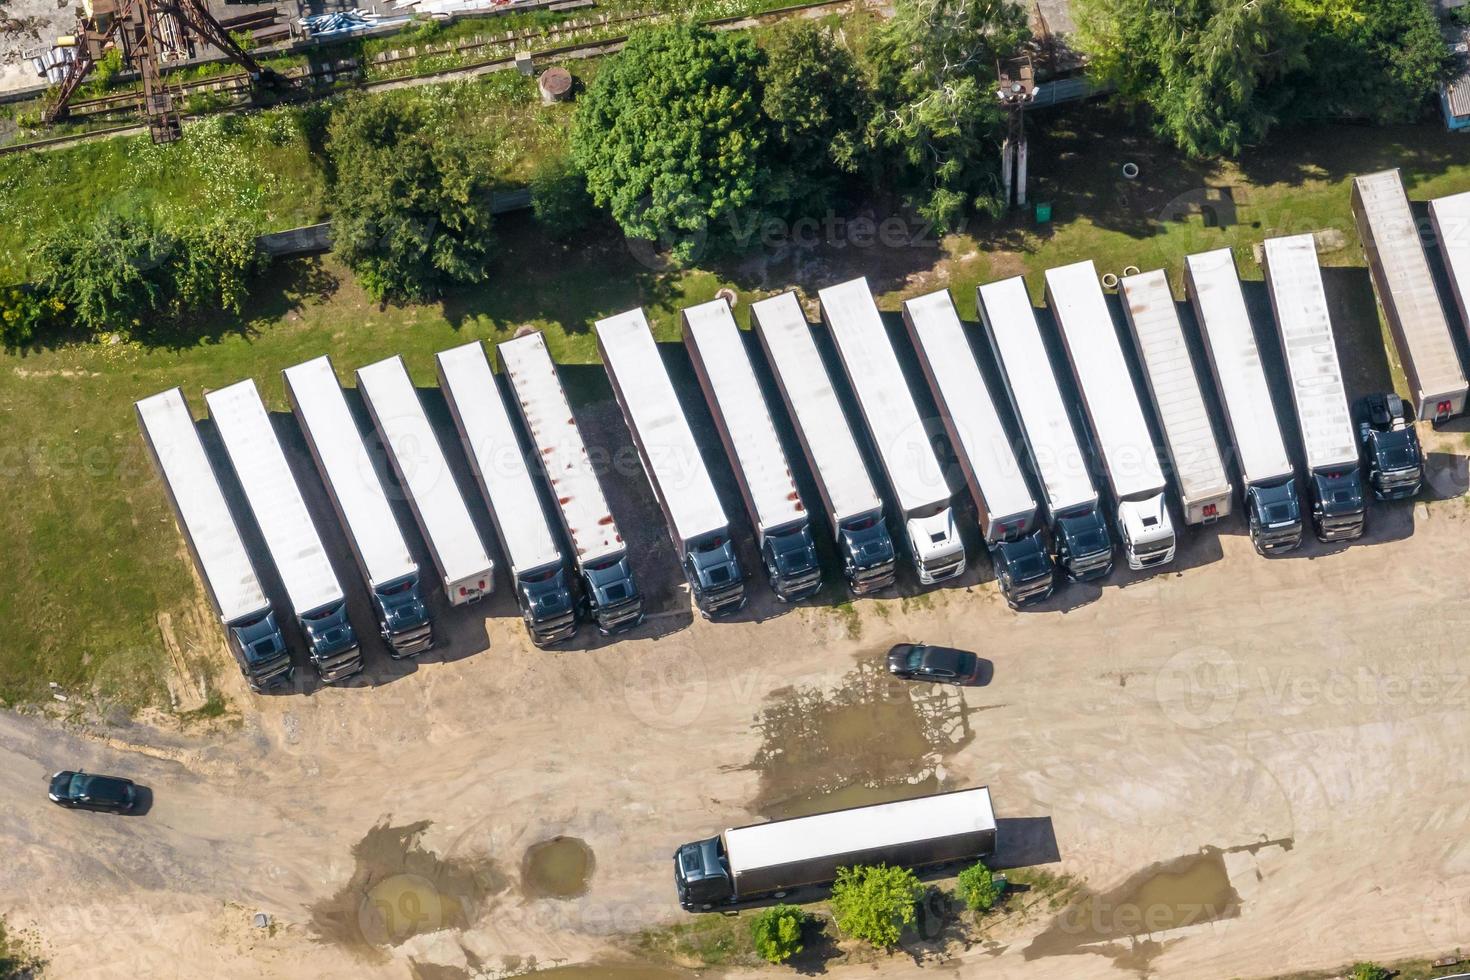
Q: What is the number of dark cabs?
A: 14